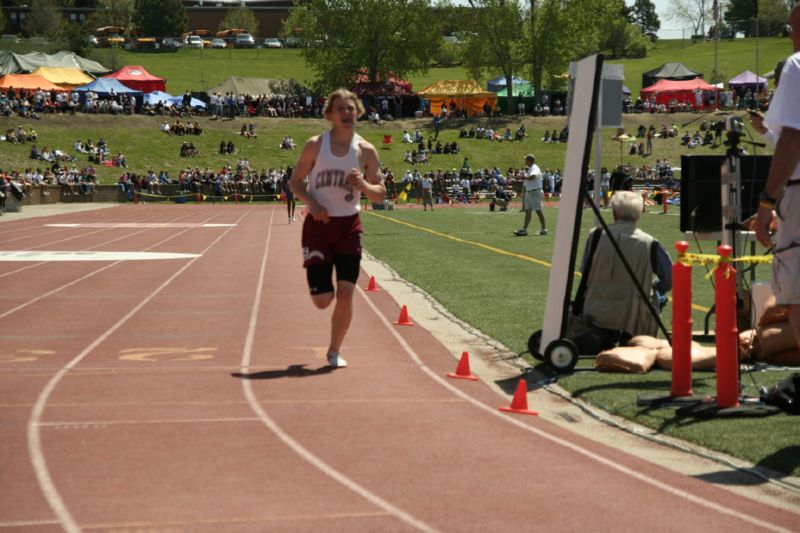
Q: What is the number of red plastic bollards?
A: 2